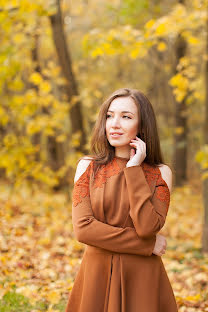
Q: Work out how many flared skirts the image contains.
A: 1